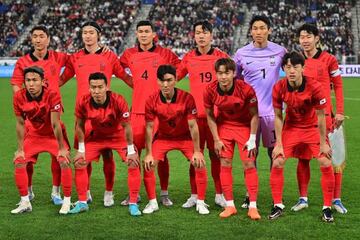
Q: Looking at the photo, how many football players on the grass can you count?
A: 11